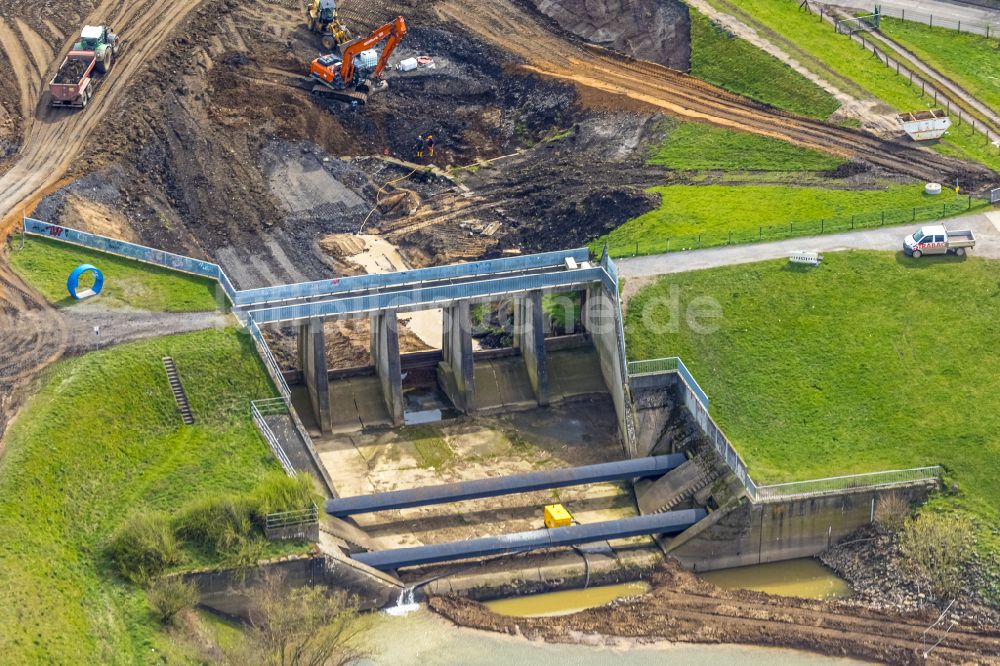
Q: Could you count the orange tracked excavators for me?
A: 1